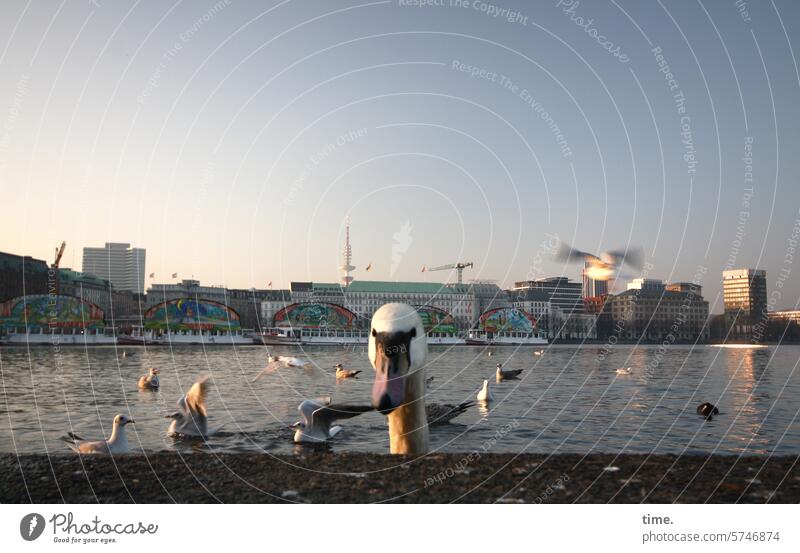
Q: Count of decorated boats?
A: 5